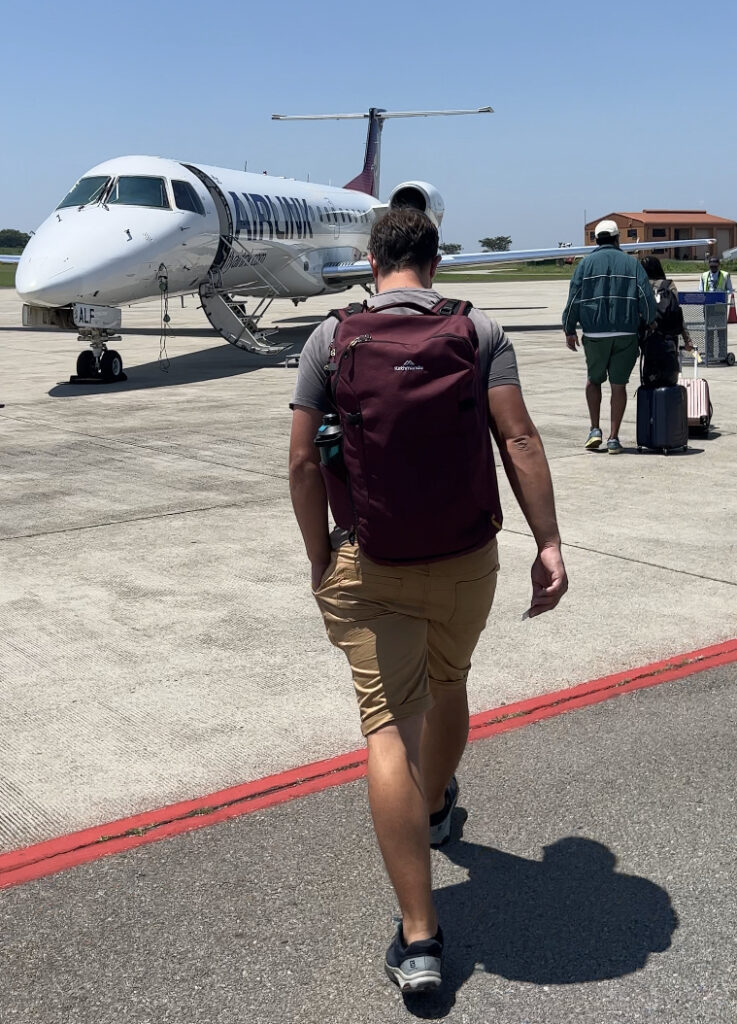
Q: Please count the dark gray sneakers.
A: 2